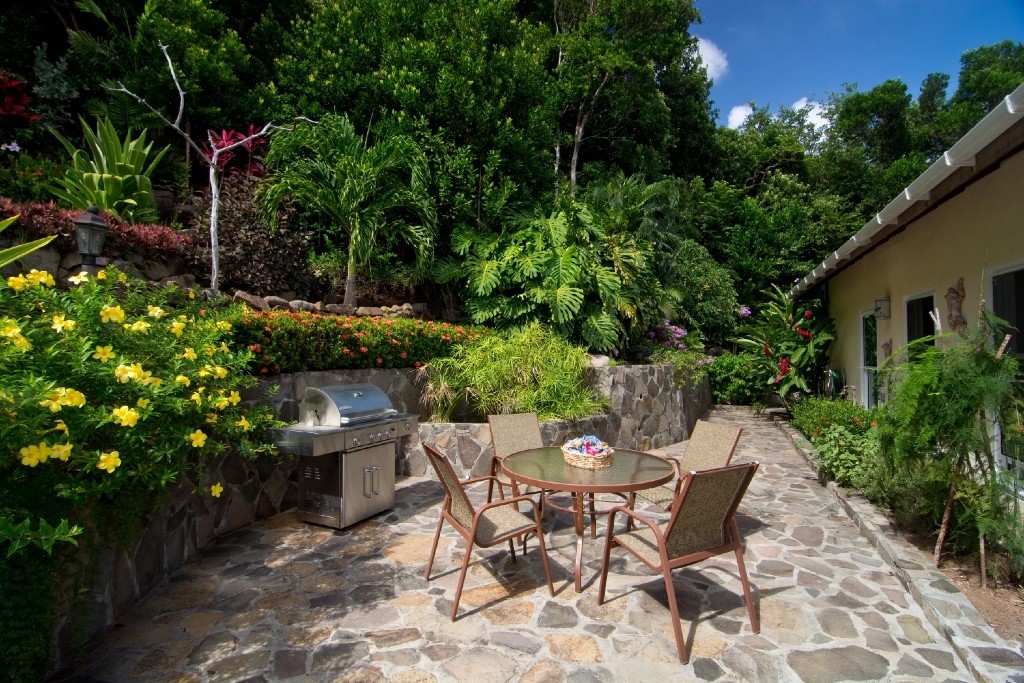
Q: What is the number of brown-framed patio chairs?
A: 4